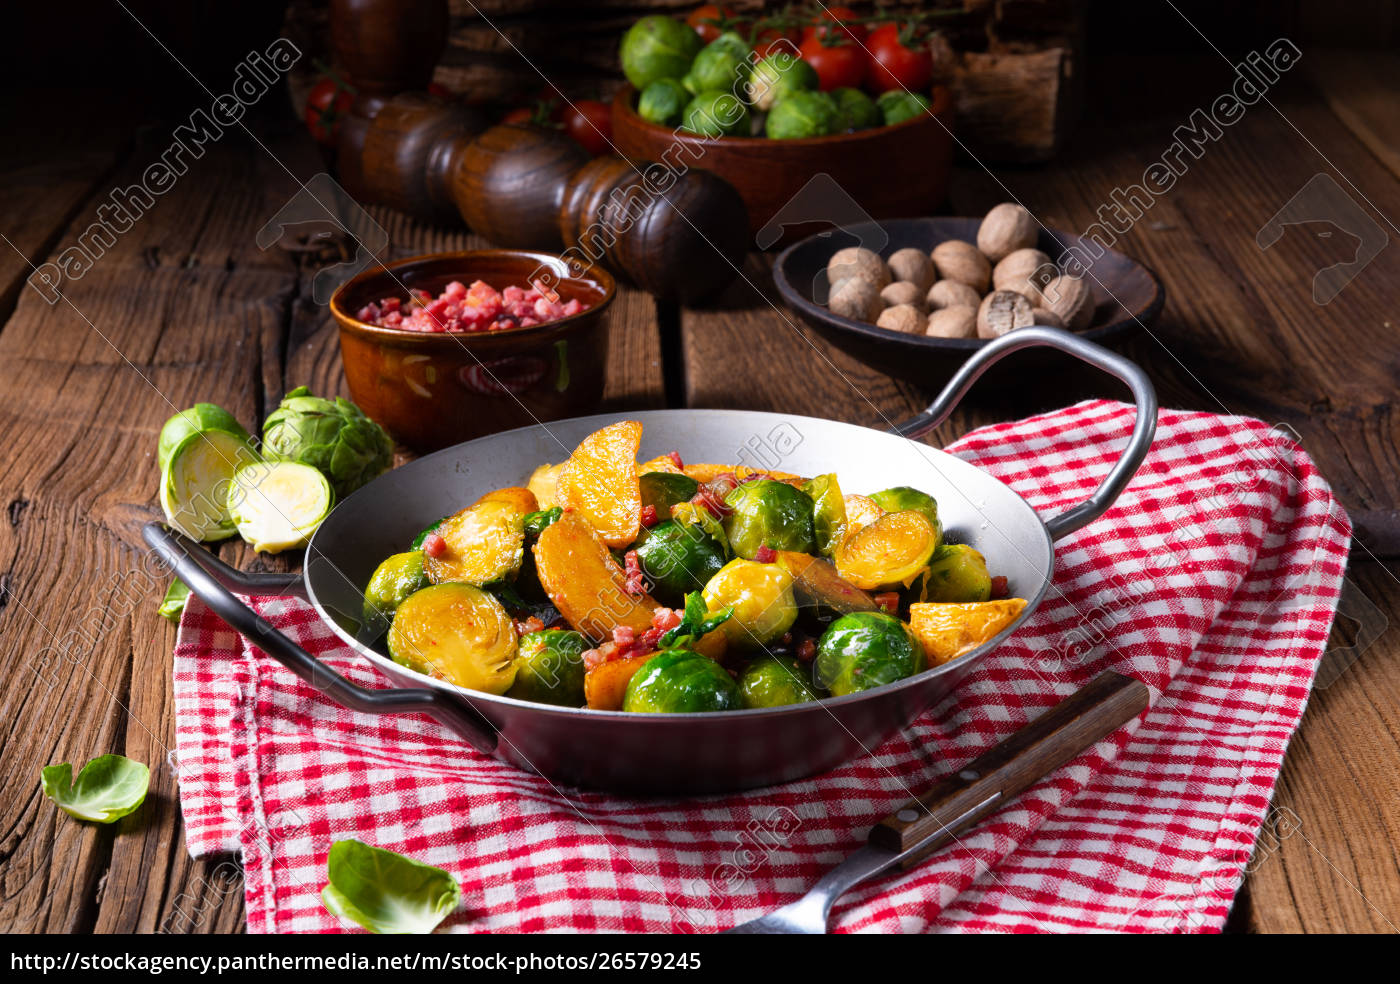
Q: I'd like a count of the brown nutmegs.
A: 13